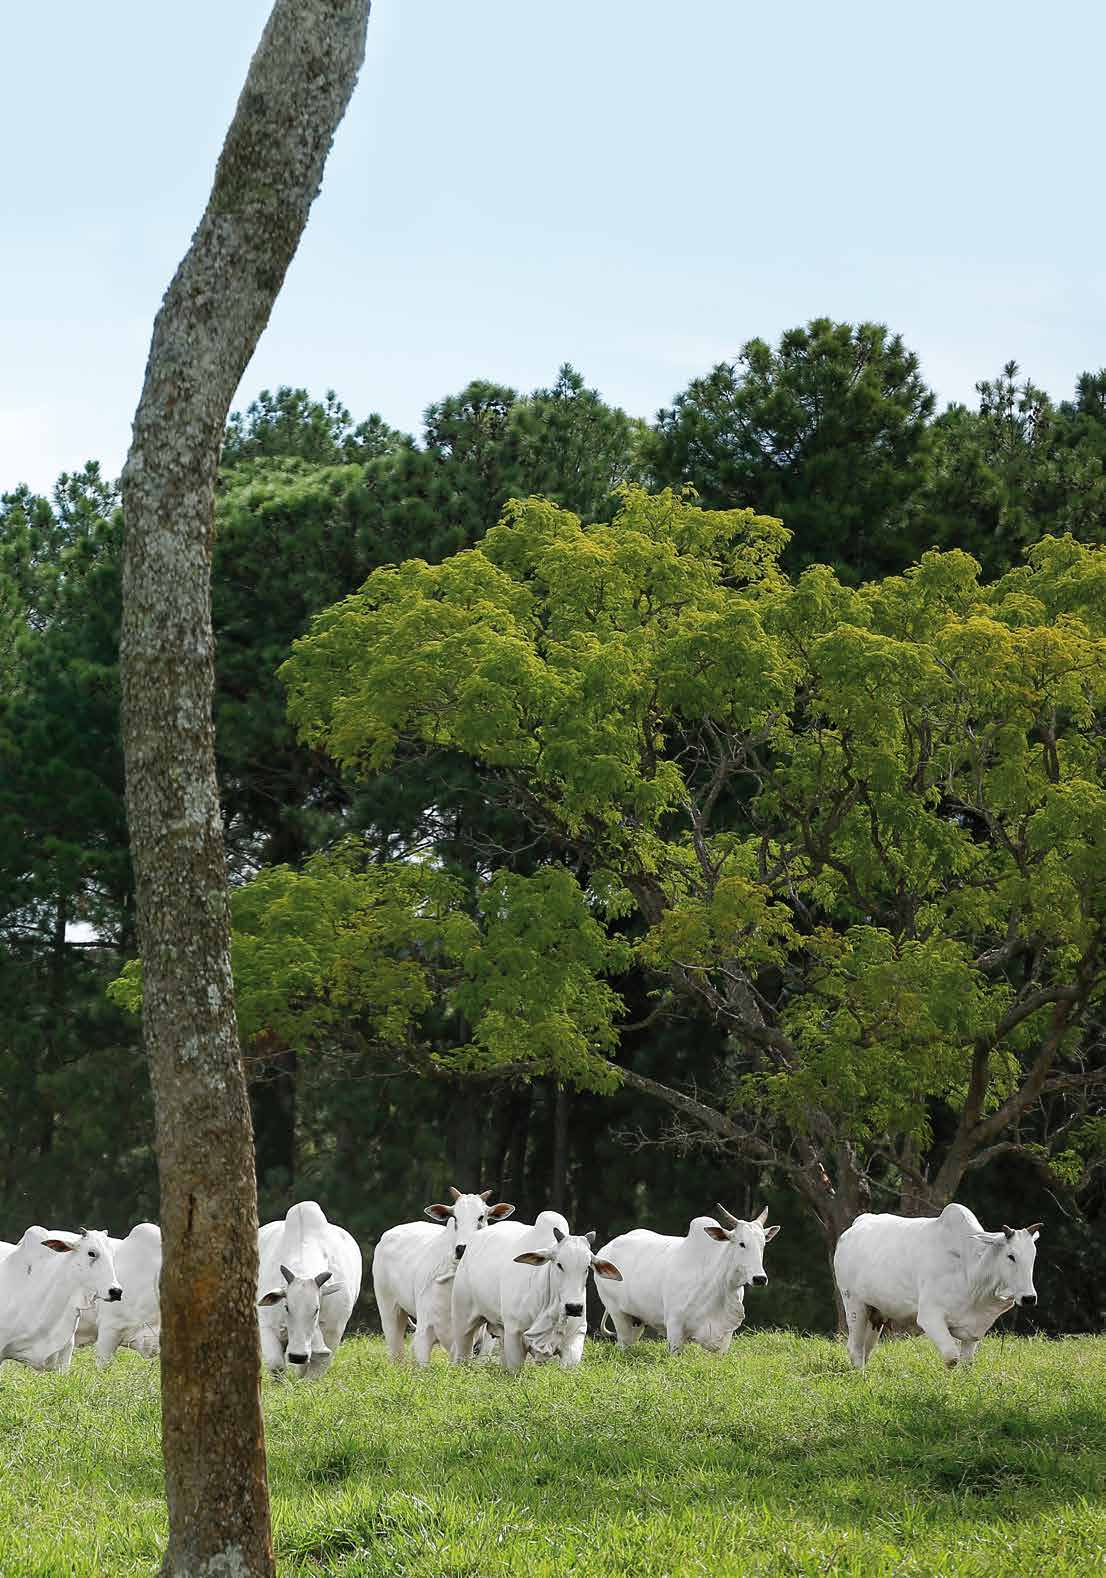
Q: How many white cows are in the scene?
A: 7